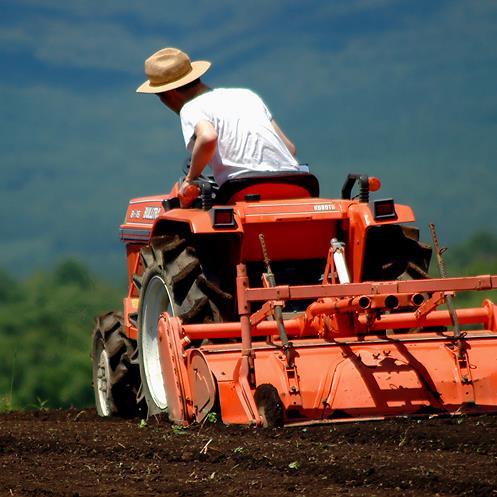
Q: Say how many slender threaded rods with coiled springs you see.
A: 2